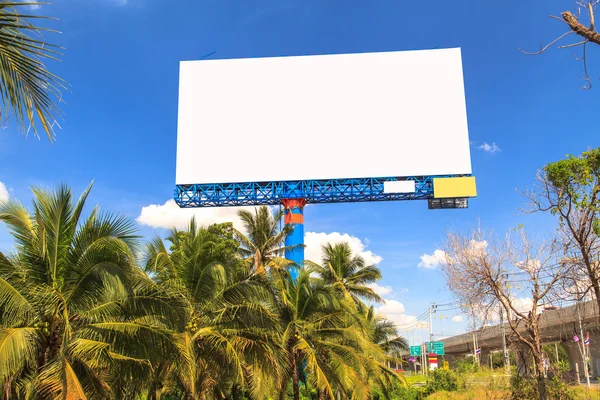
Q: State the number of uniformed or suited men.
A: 0